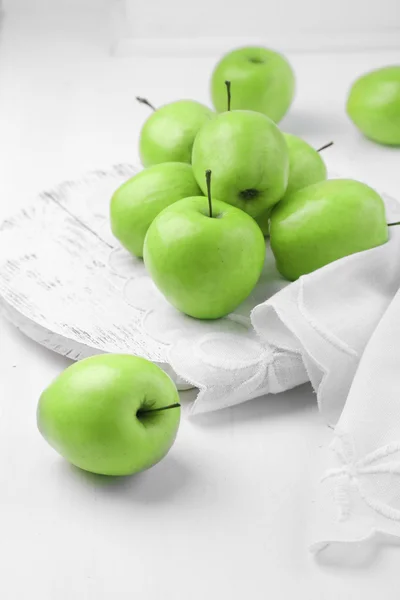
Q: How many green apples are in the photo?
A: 9